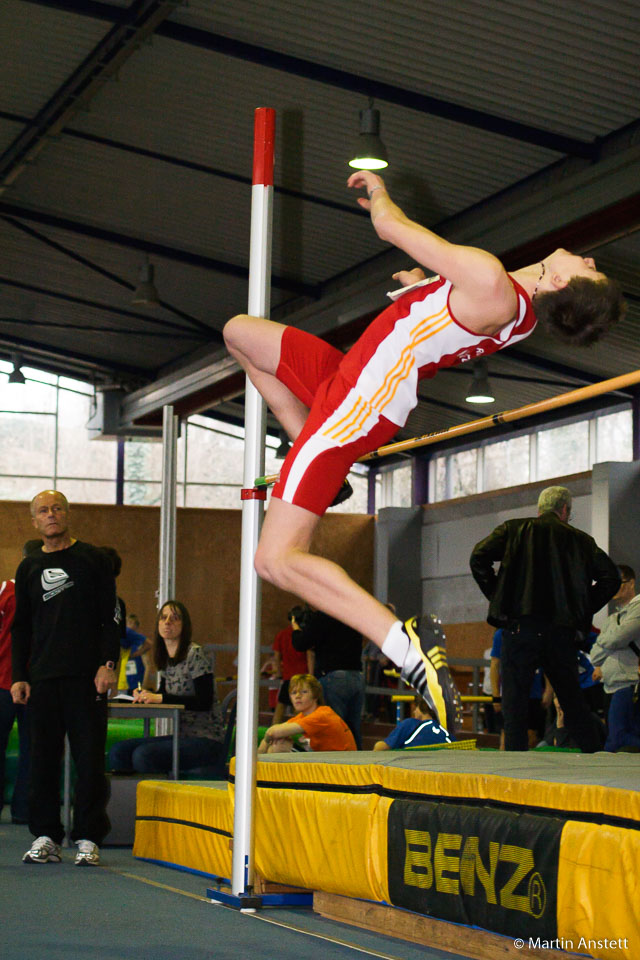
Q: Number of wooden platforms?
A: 1